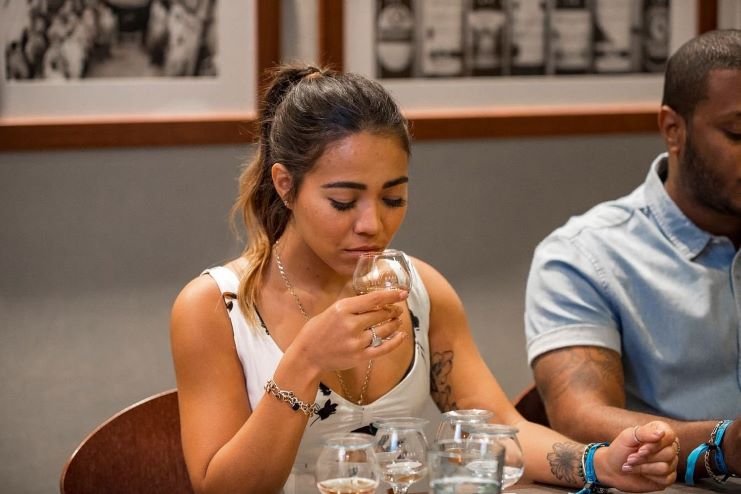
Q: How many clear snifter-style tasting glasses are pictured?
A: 5